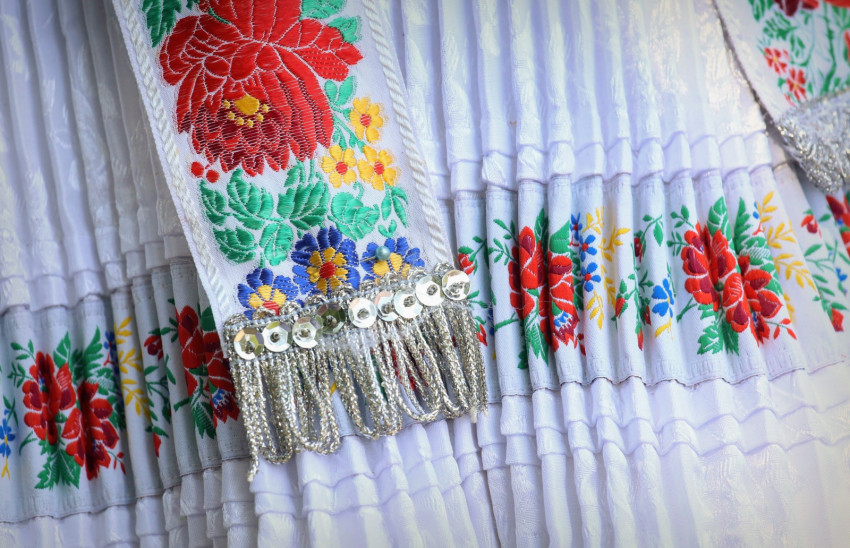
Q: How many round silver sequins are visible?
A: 9